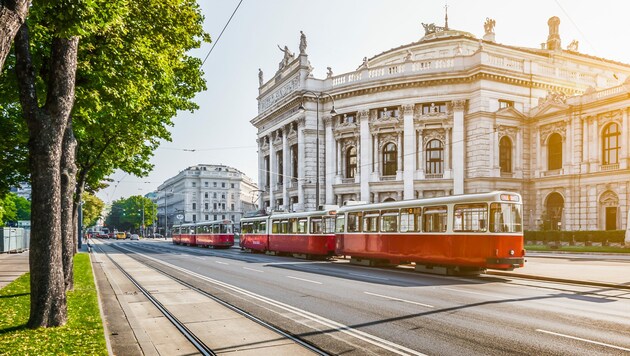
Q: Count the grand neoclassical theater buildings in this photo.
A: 1